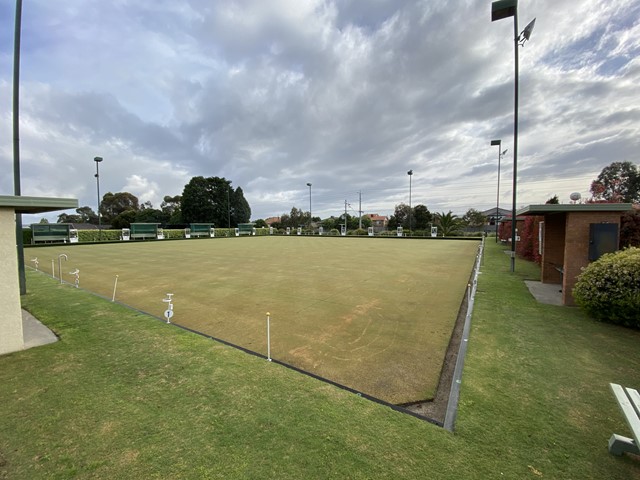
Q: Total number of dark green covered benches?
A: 4